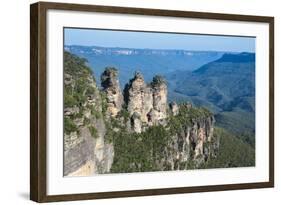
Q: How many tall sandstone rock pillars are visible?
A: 3